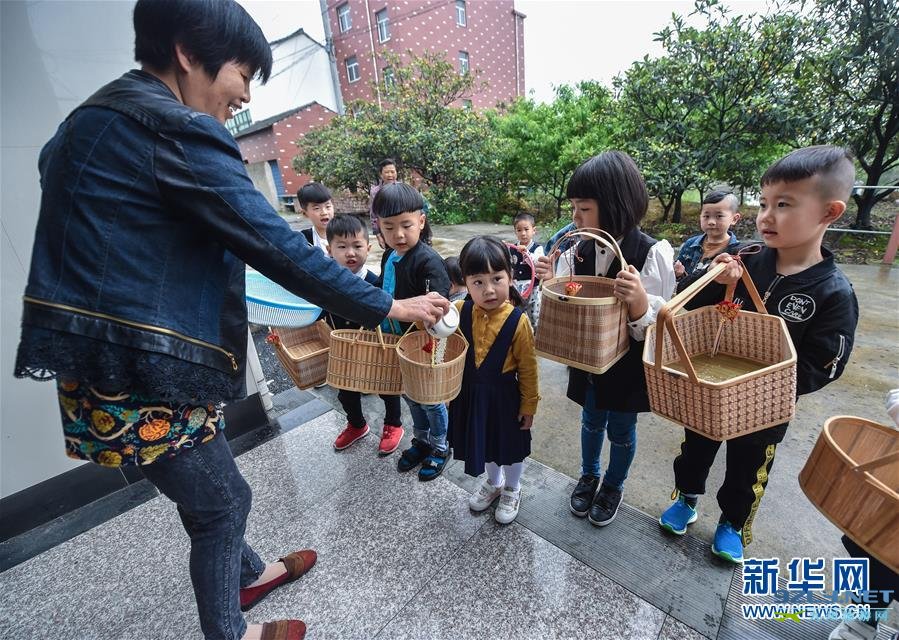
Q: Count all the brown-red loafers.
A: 2